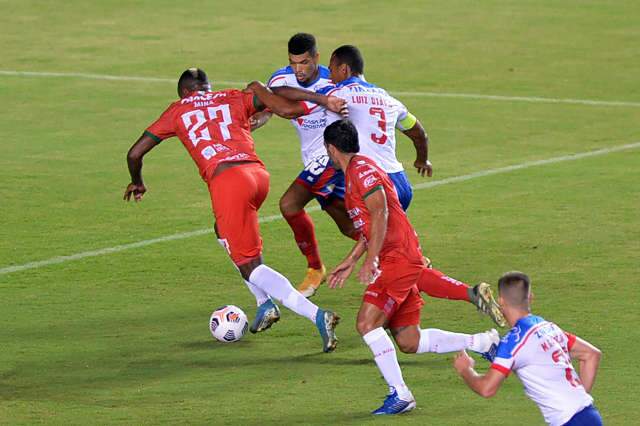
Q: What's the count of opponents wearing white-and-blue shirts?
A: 3